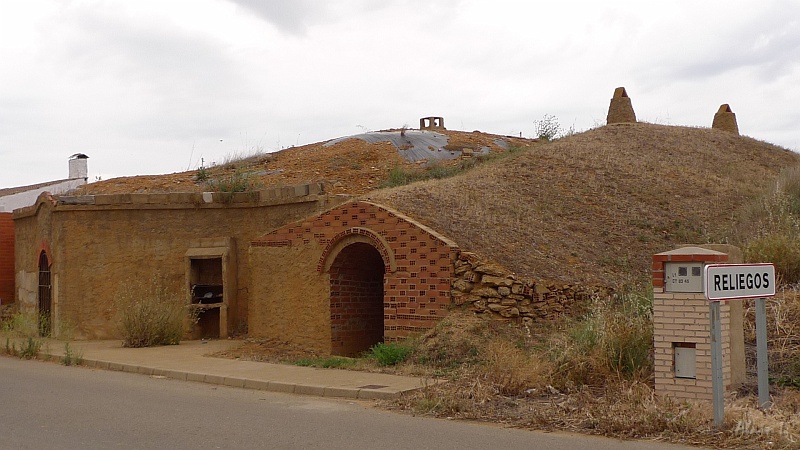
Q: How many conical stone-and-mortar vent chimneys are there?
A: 2